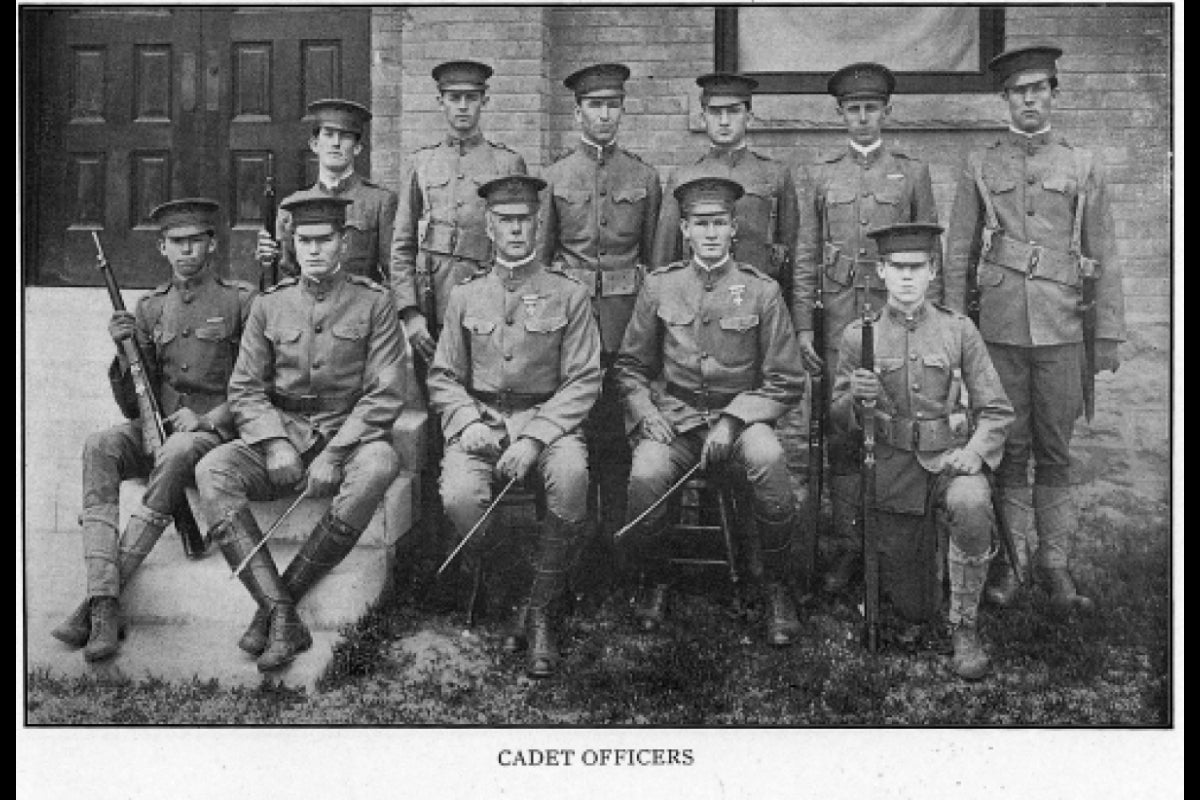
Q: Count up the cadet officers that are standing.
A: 6